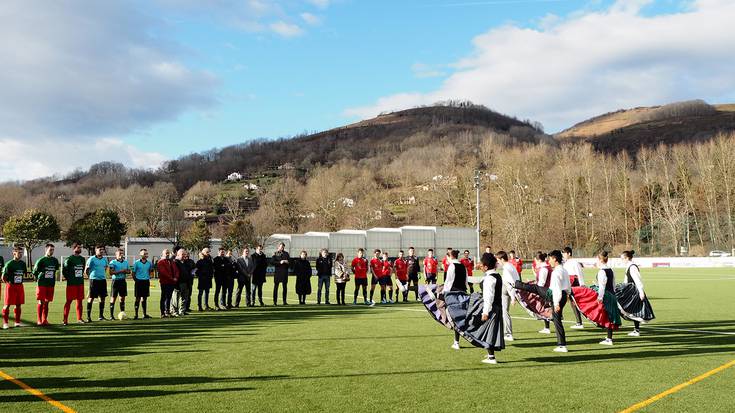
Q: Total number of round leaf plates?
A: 0